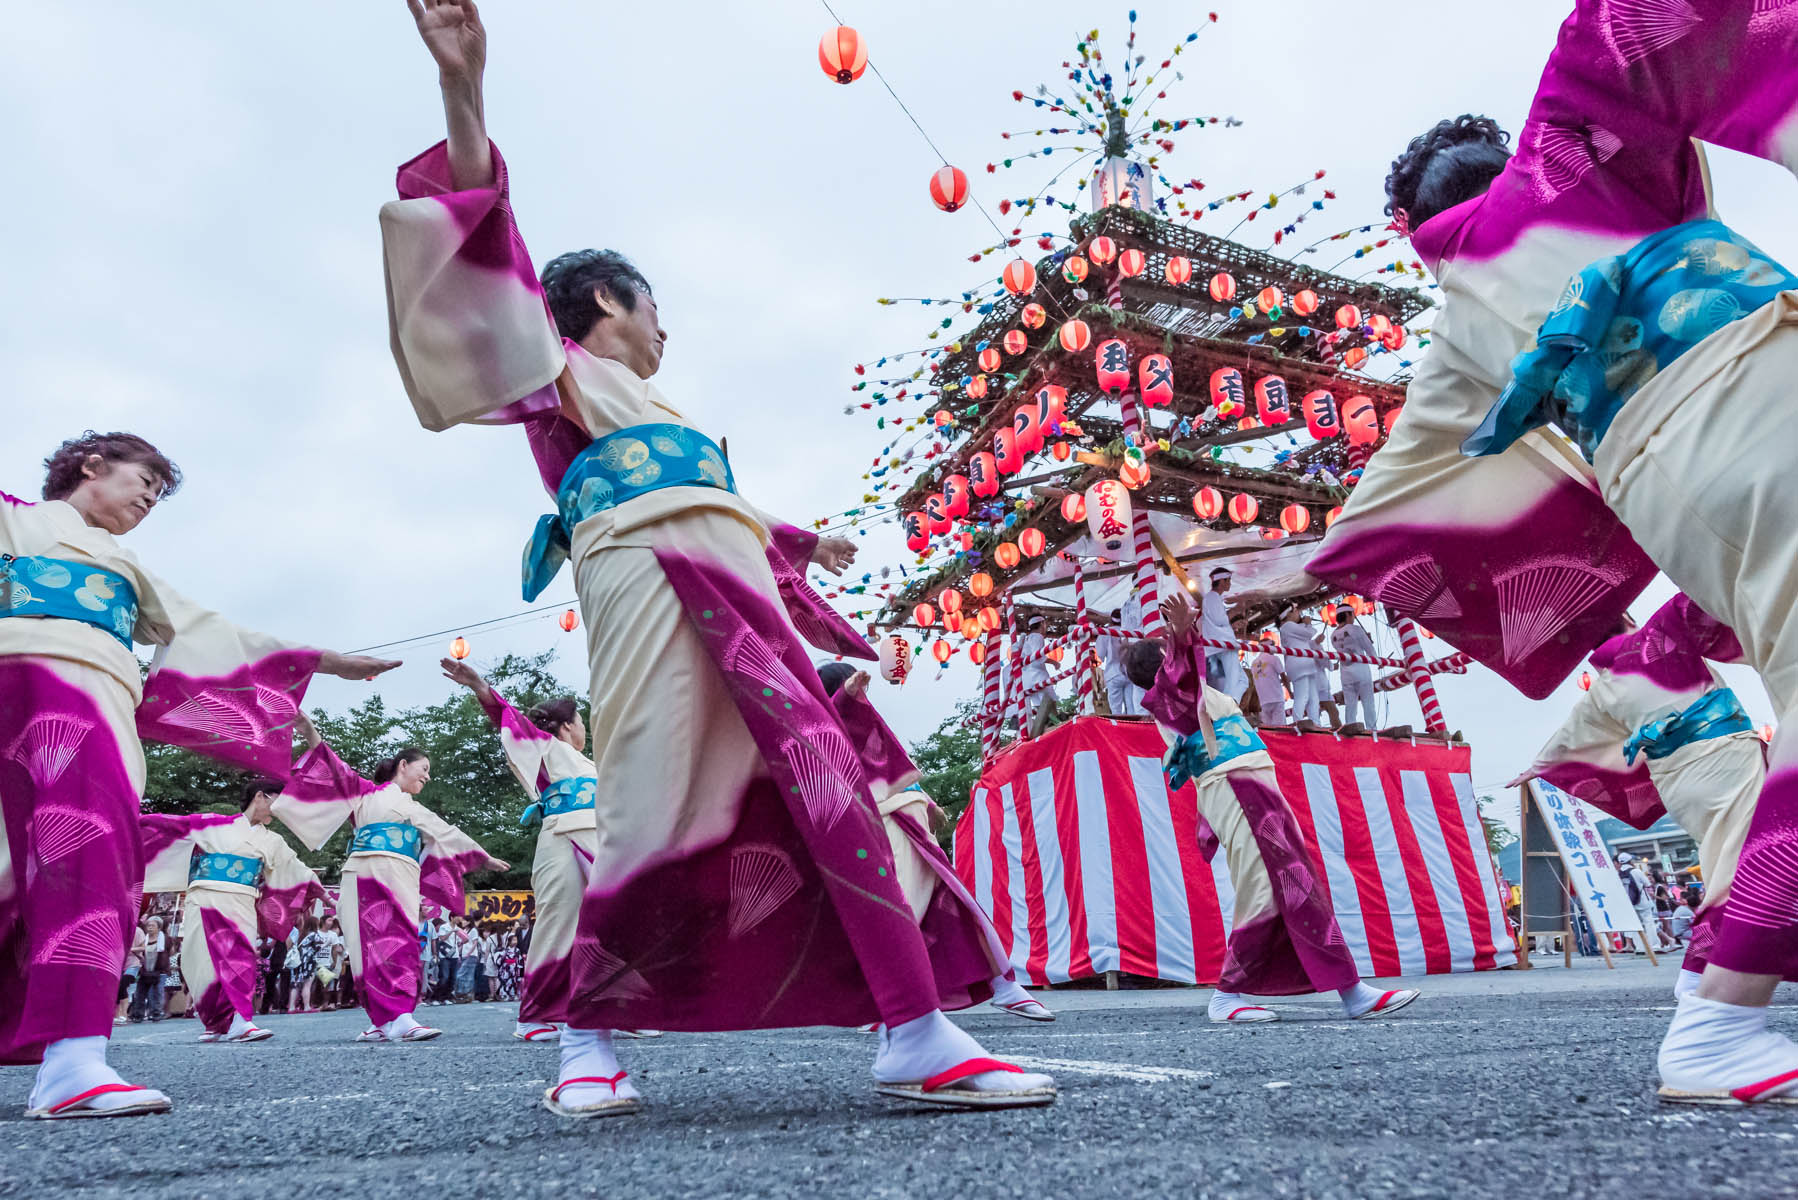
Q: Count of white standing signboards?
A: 1